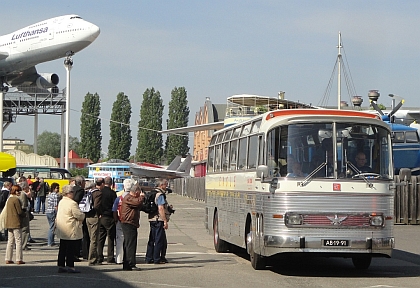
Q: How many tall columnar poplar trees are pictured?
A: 4